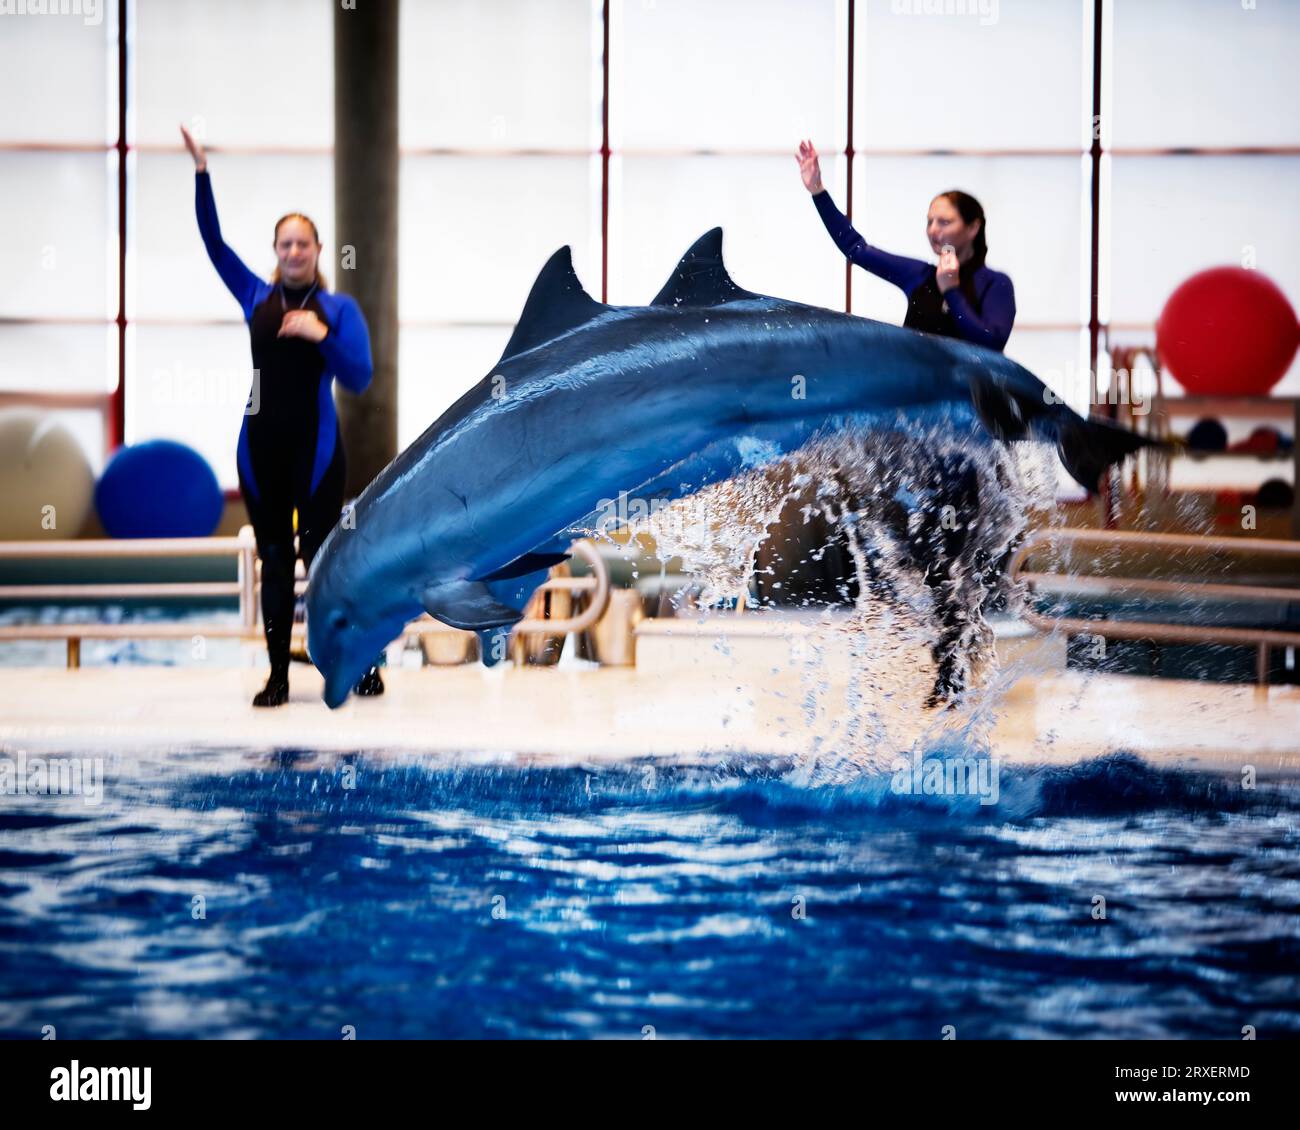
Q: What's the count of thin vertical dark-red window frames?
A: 4